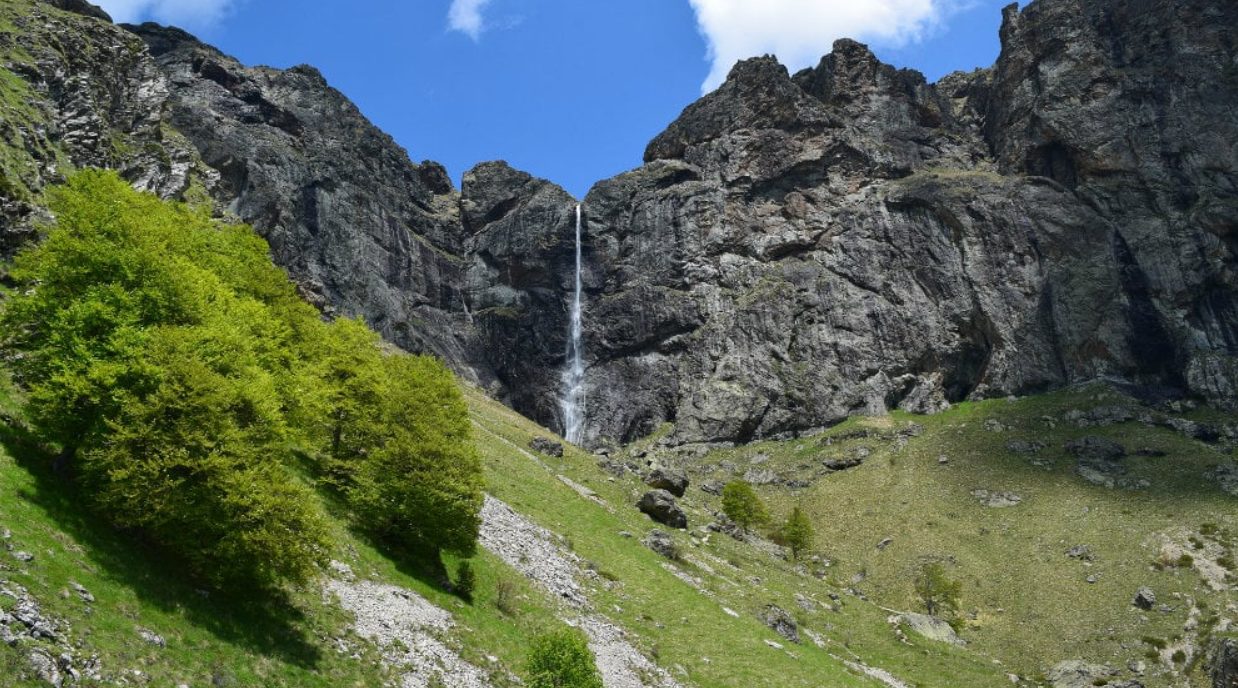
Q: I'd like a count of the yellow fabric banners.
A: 0